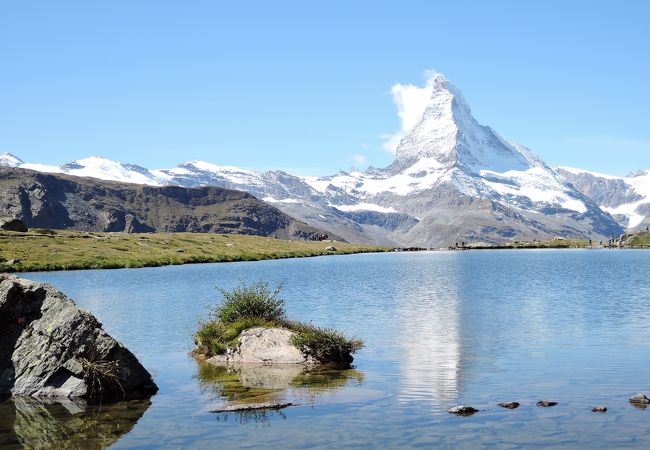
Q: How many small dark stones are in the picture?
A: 5